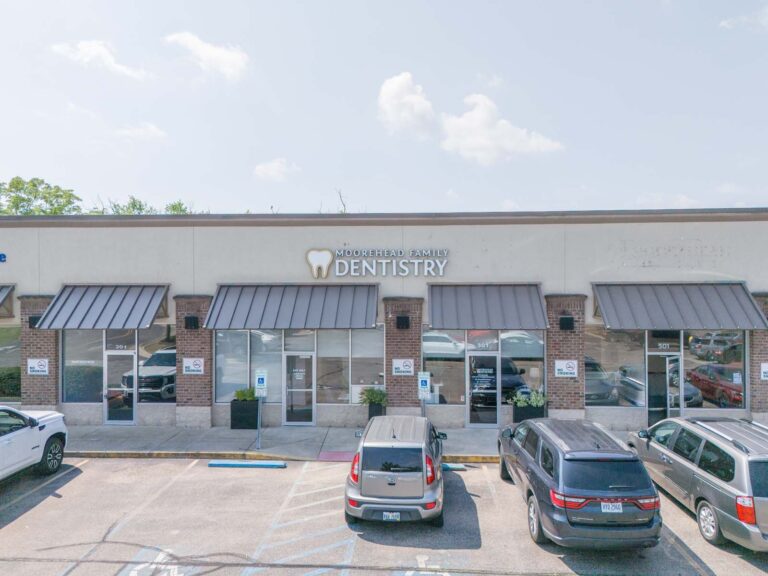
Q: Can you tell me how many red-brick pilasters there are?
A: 5